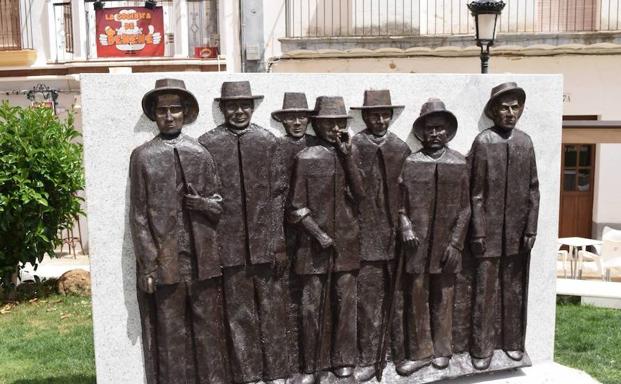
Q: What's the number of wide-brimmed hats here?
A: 7